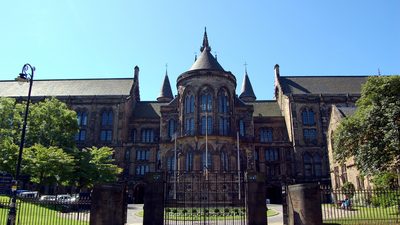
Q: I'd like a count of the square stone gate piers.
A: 4